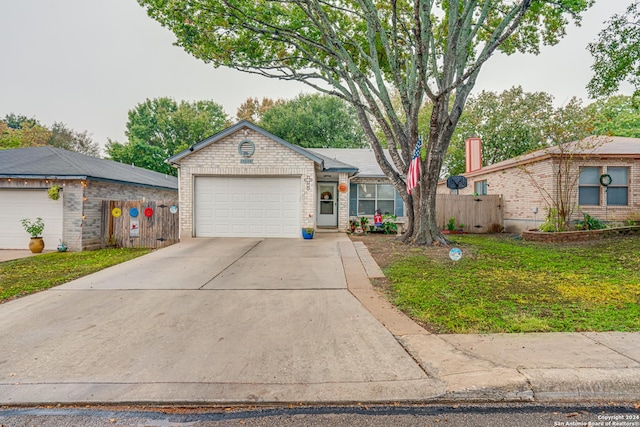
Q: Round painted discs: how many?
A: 3